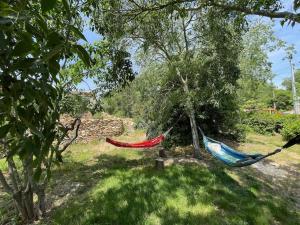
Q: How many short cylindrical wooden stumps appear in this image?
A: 2